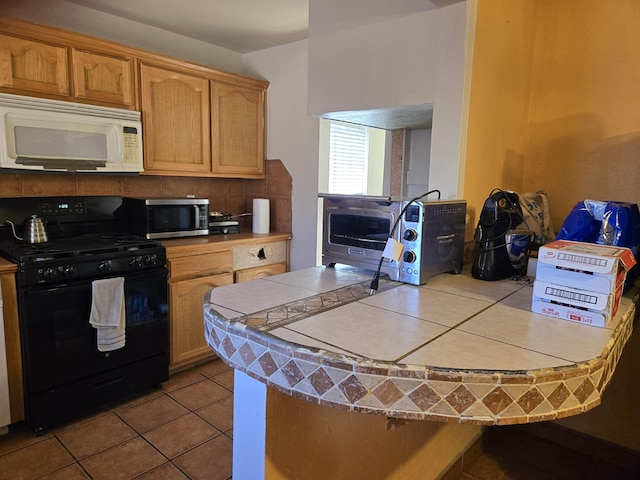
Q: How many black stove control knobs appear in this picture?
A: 5